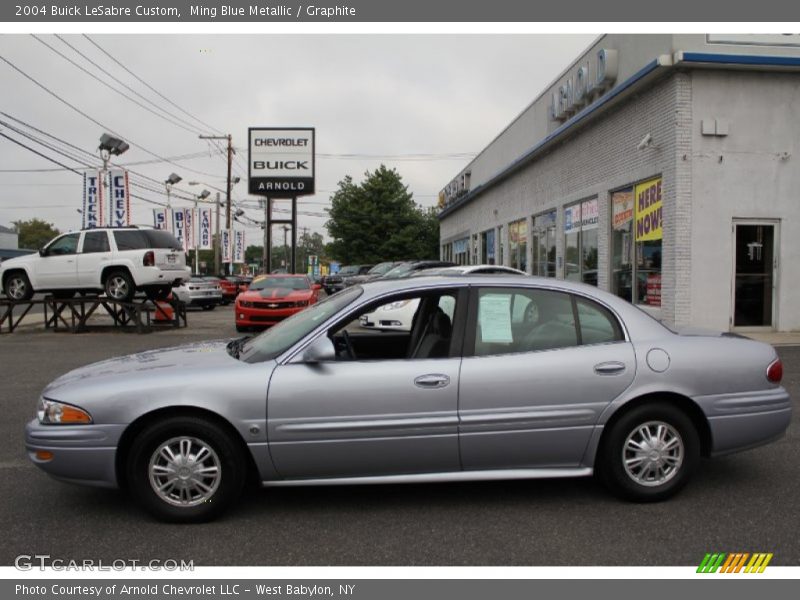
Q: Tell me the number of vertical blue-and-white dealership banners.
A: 8